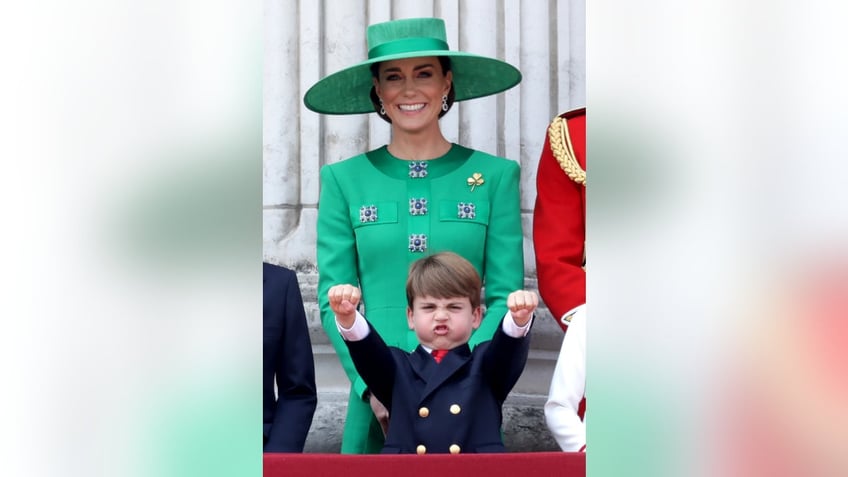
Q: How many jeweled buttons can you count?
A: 5